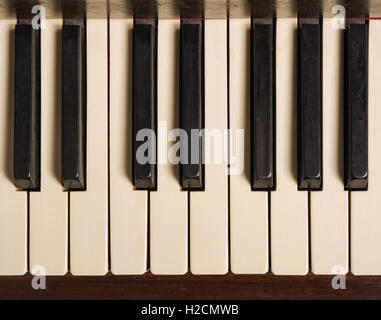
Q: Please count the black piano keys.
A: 7